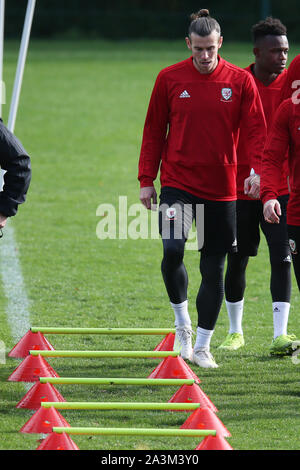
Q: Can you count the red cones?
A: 10